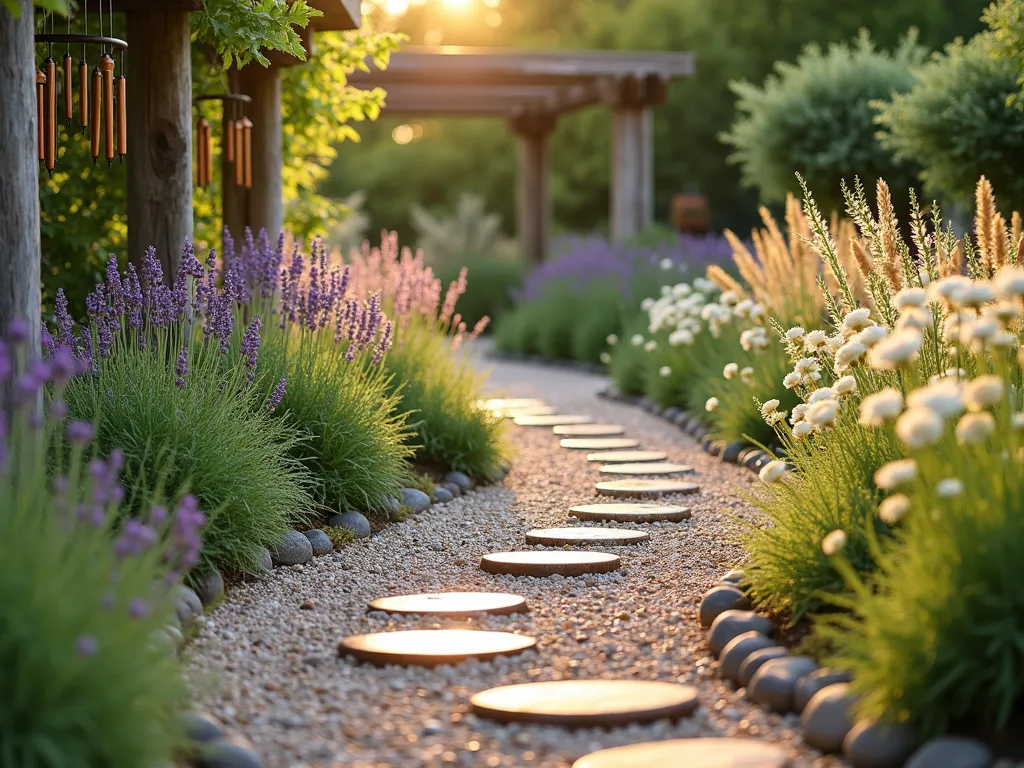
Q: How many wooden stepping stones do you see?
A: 15